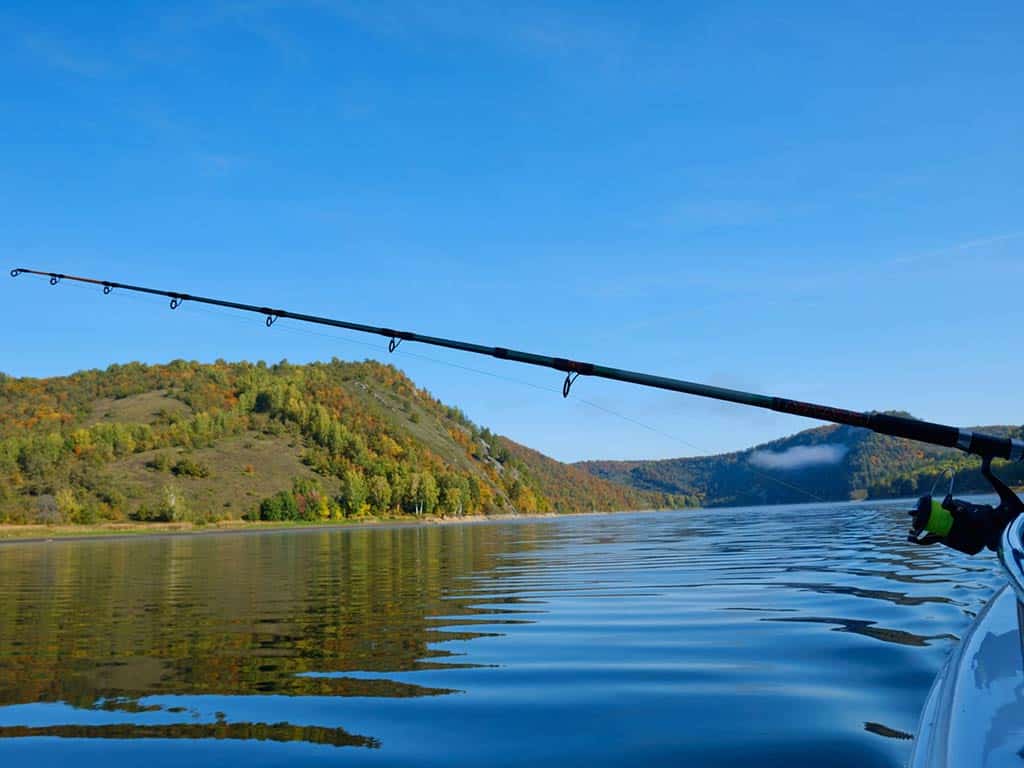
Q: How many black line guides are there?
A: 7